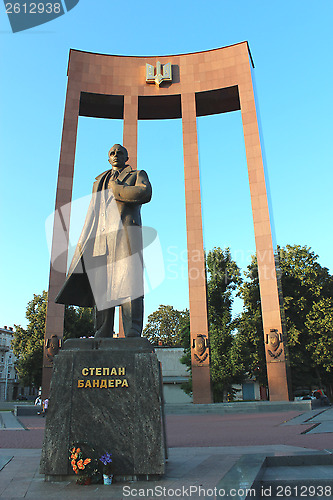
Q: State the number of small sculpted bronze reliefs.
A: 3